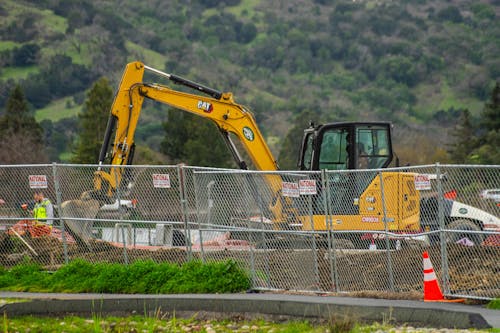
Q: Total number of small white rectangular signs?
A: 5